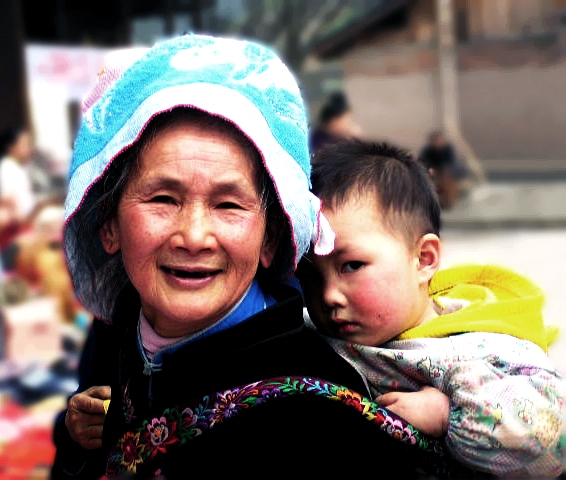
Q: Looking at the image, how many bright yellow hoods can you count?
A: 1